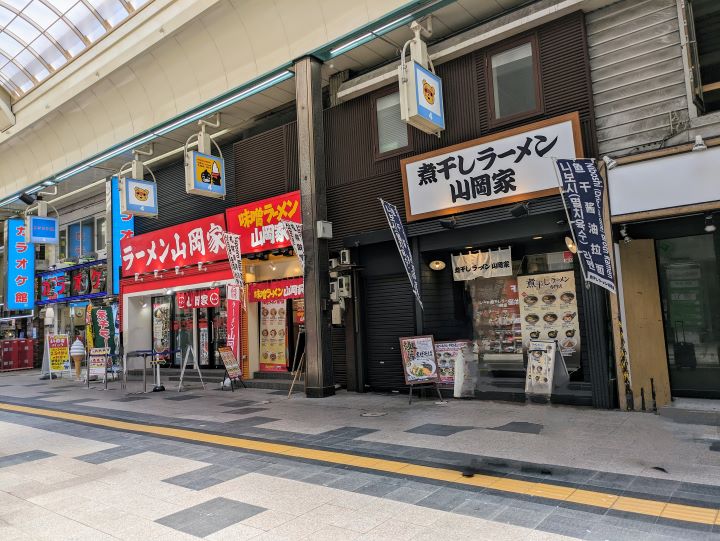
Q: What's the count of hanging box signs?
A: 4